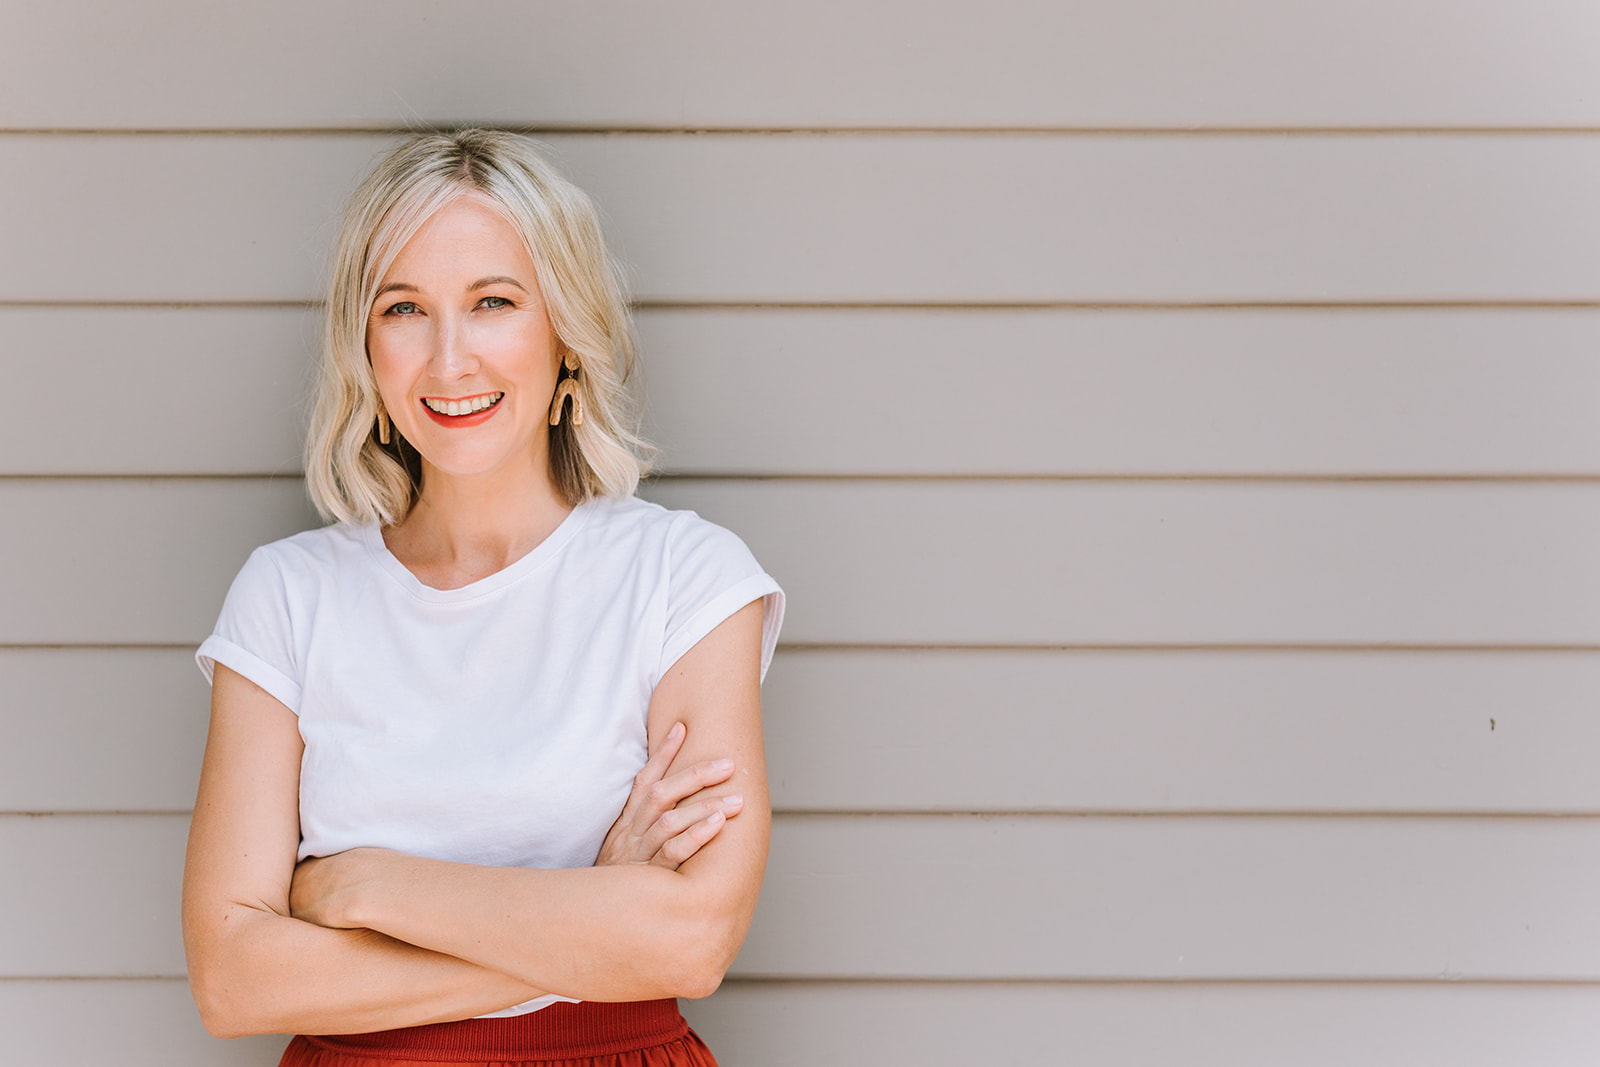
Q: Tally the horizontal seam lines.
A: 6